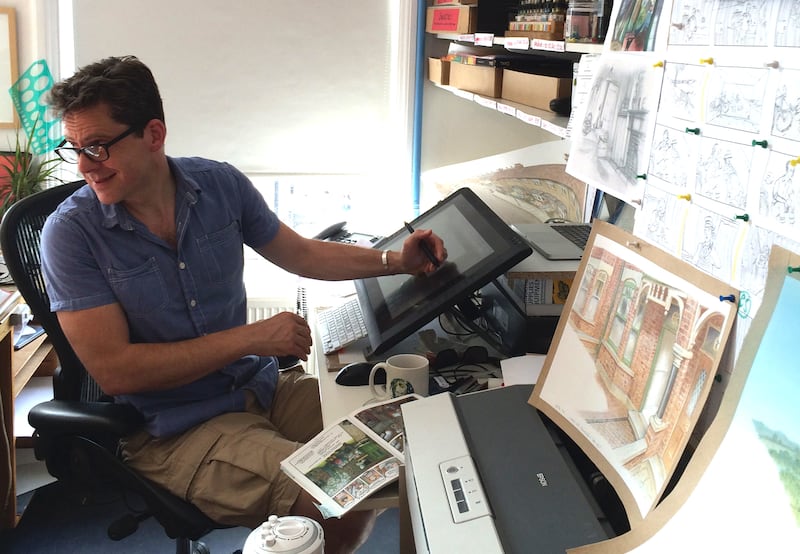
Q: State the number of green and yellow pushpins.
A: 9